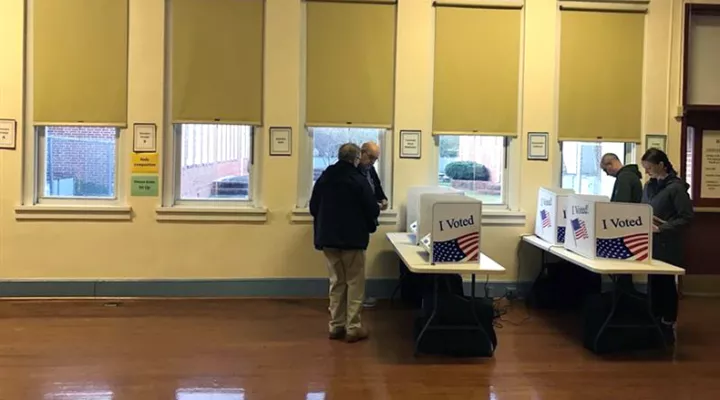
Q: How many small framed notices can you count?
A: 6